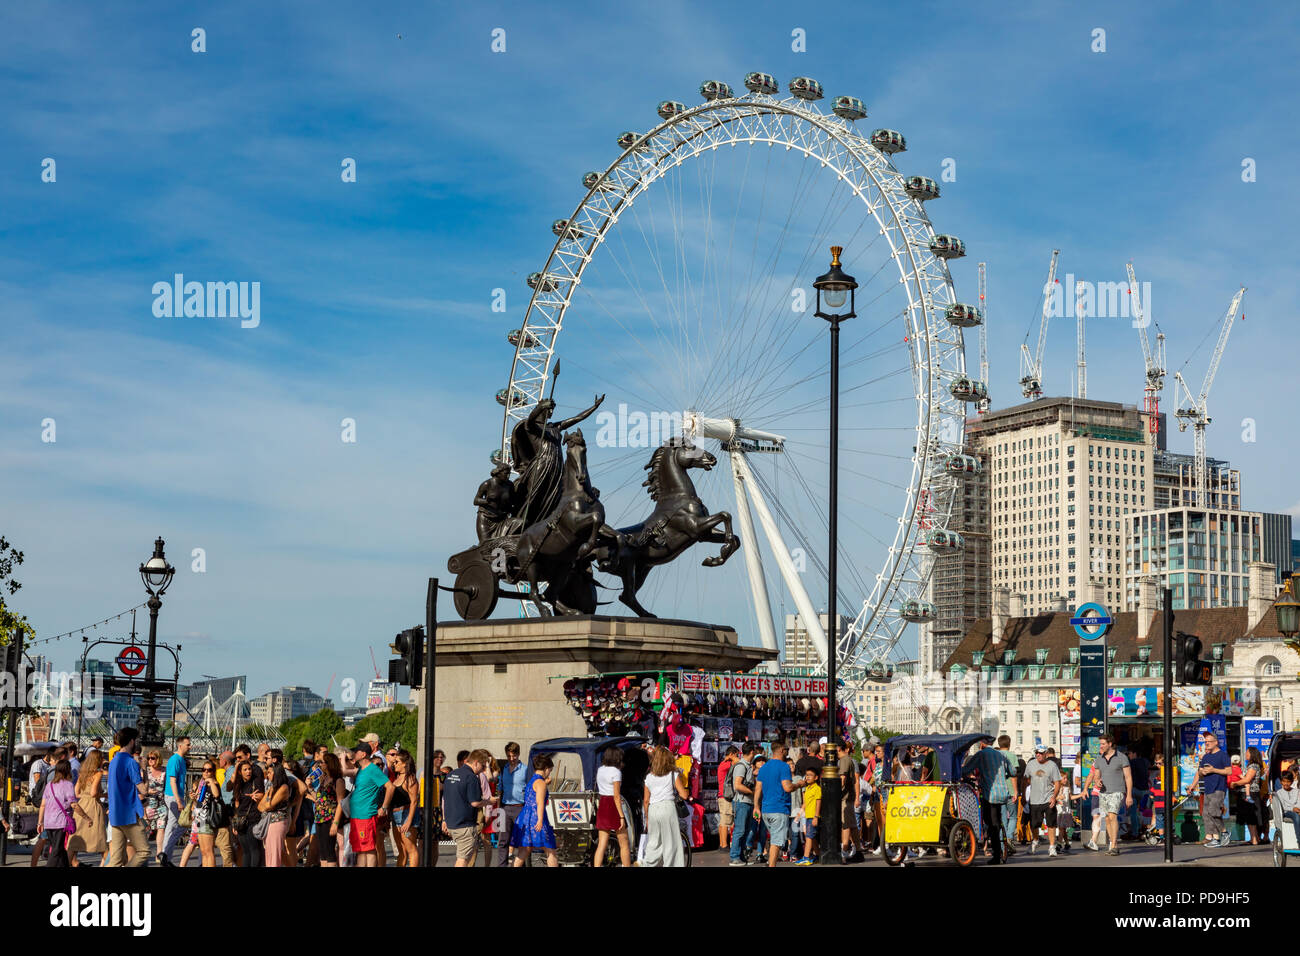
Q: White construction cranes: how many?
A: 5